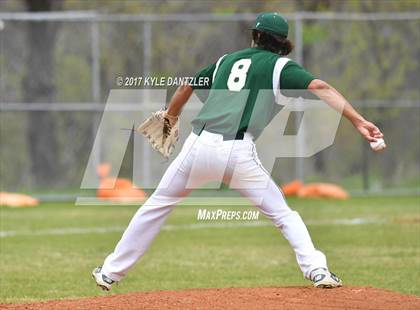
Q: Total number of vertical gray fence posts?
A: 3